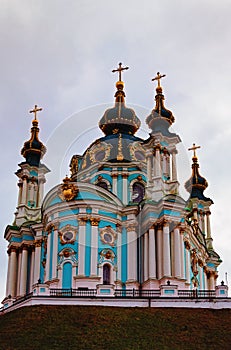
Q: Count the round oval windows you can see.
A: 4